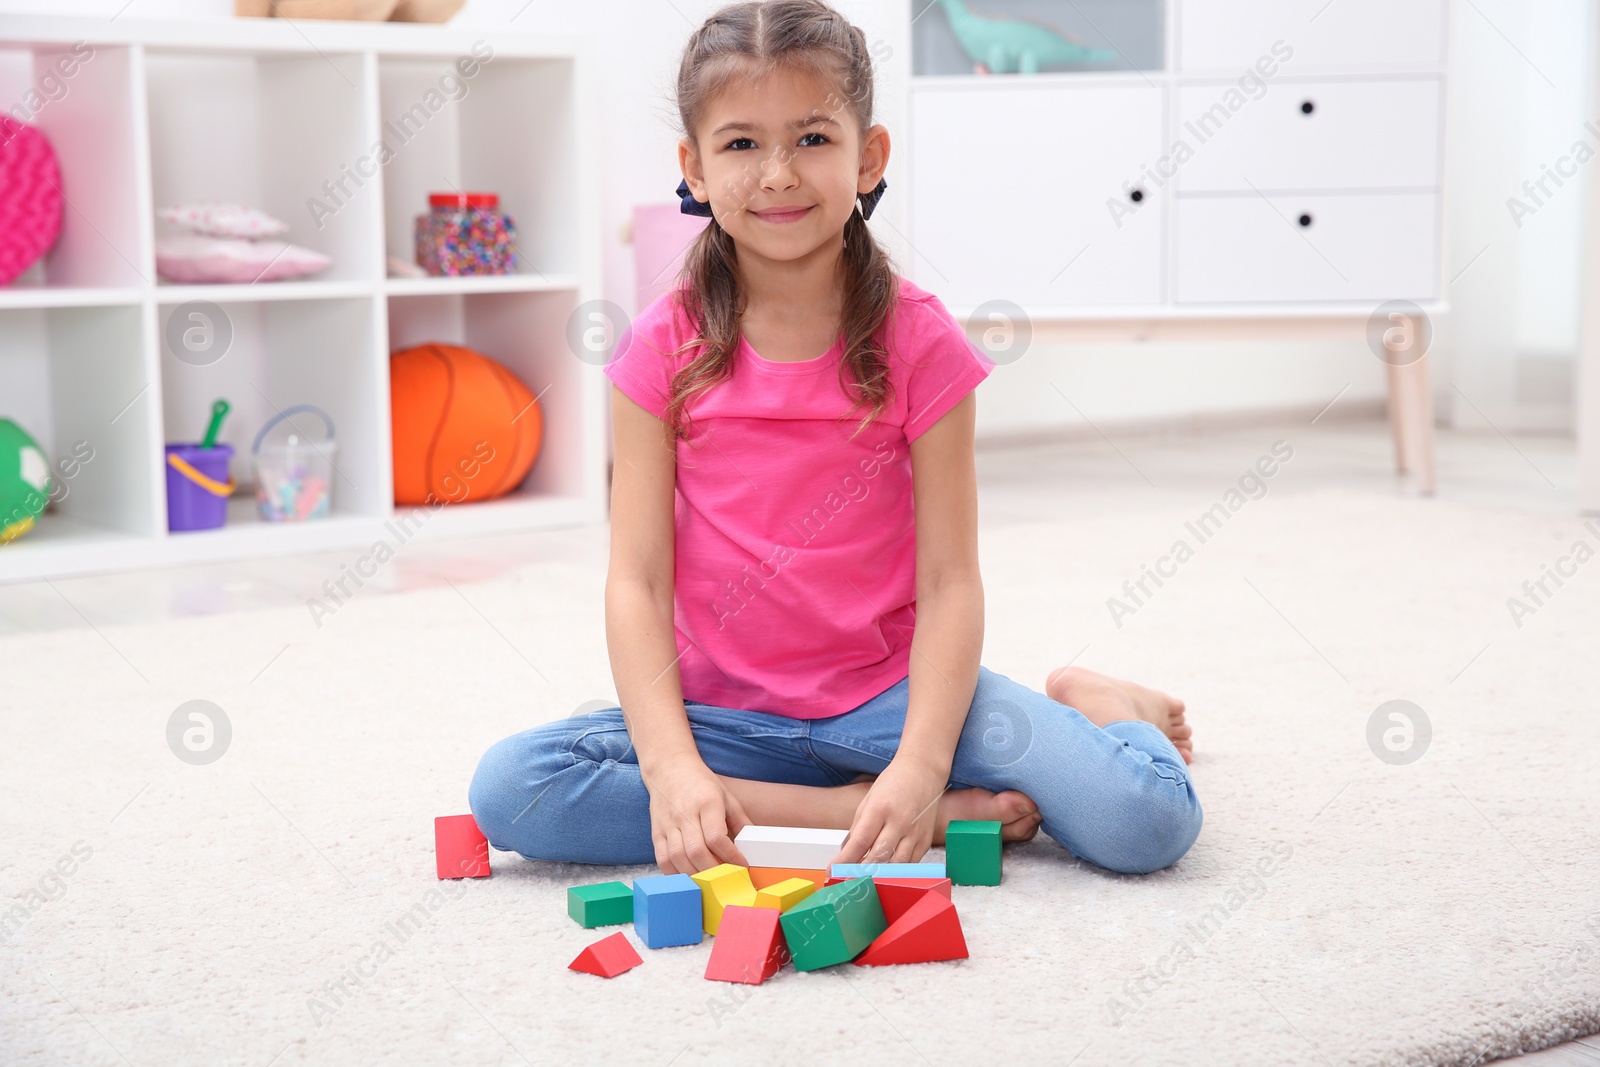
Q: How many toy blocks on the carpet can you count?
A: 13